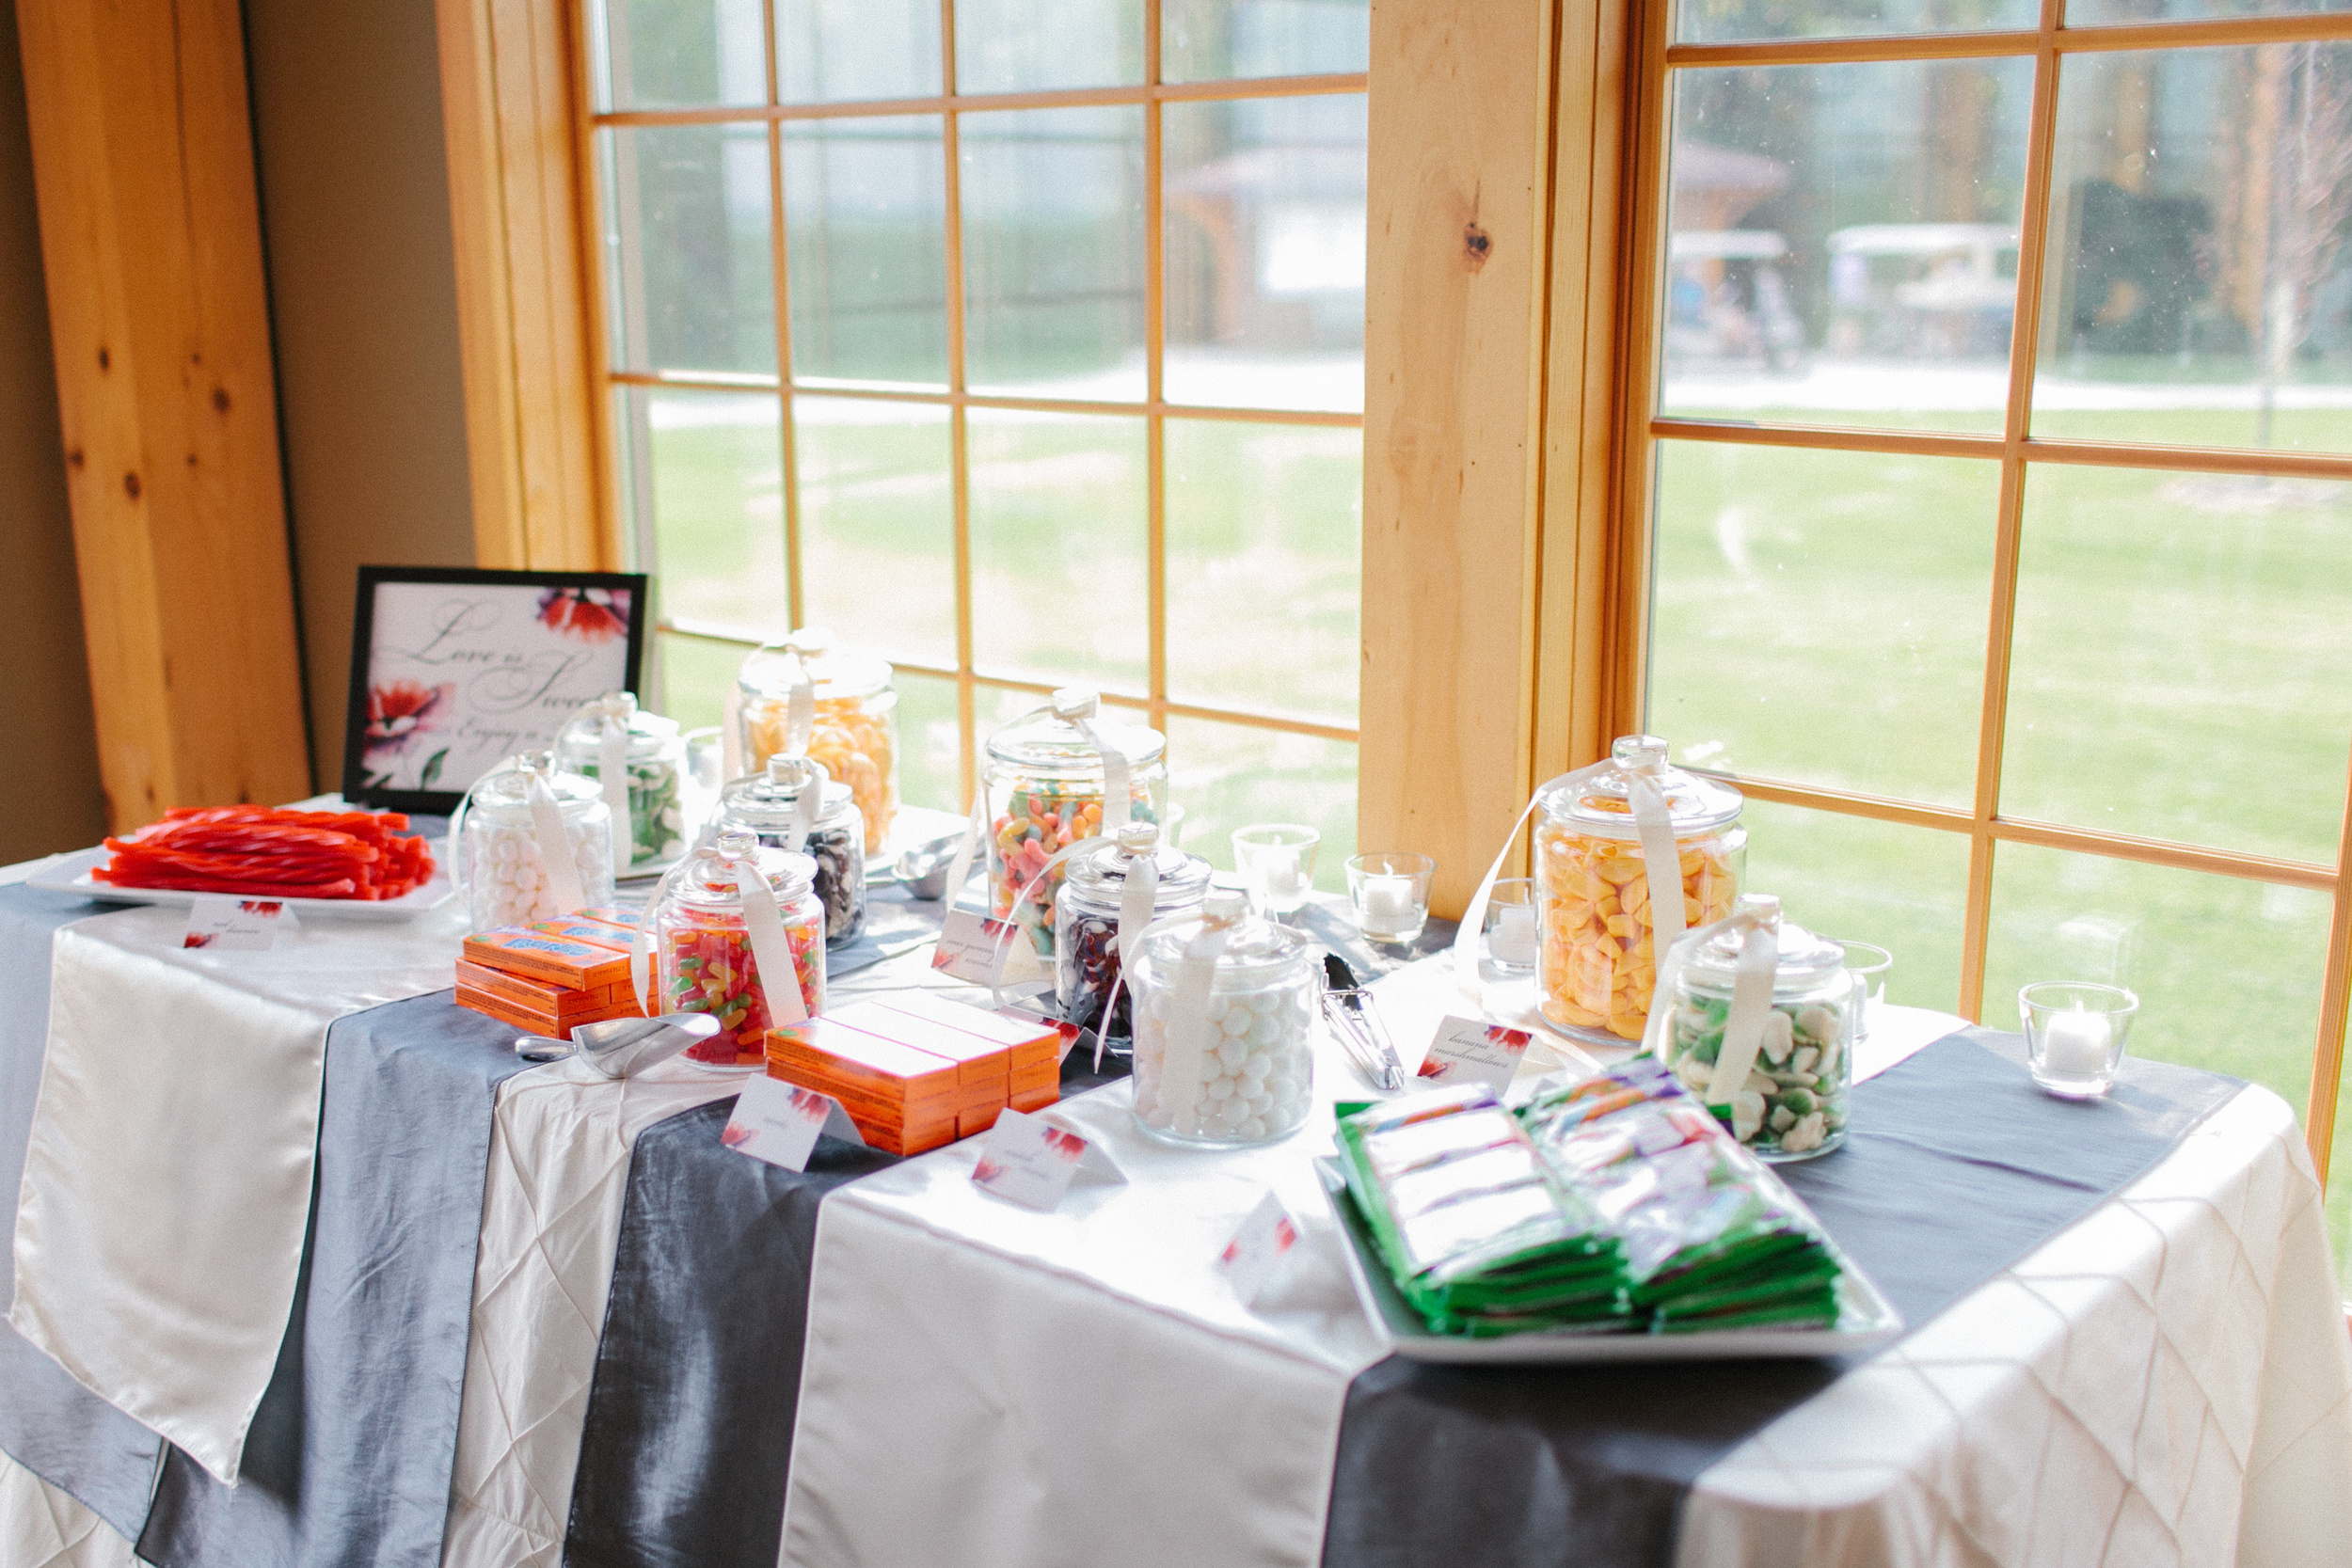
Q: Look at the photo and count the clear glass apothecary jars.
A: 10